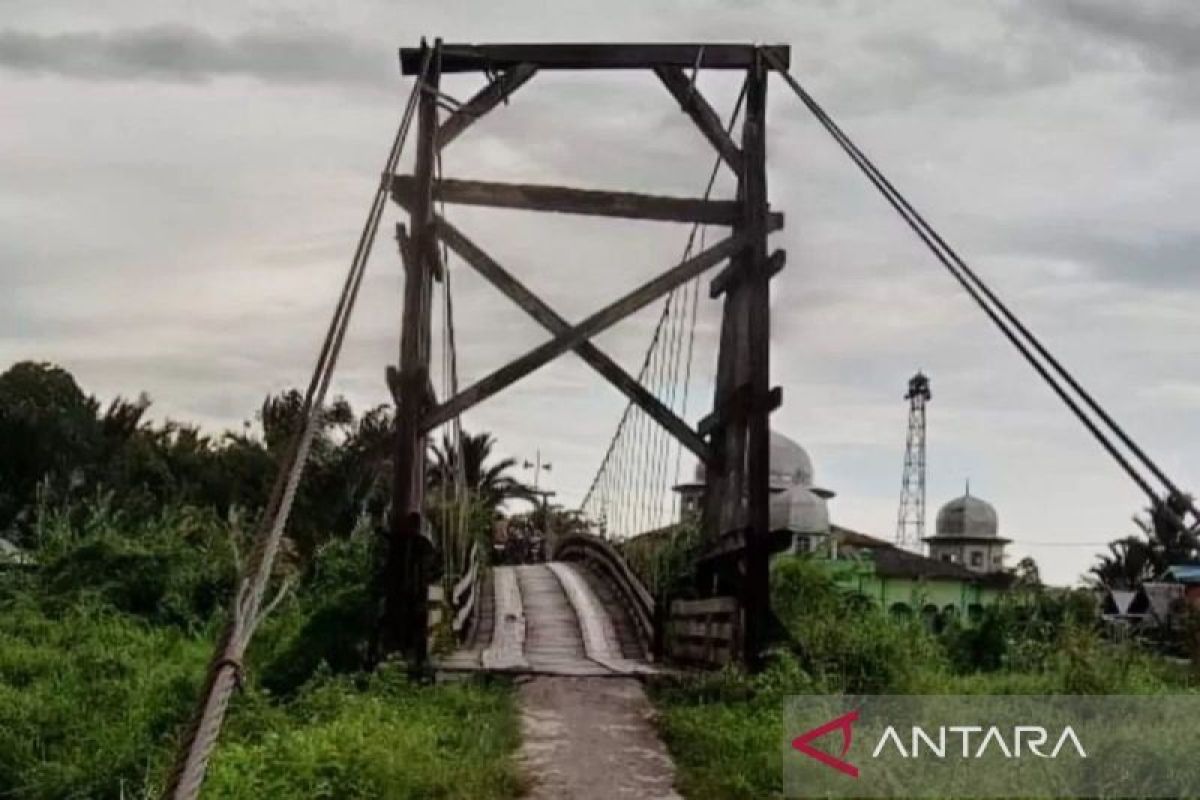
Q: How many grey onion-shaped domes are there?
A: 3